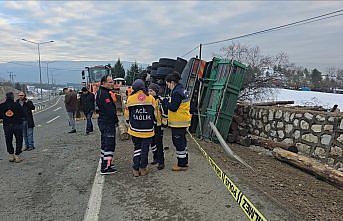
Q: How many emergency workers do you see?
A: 4